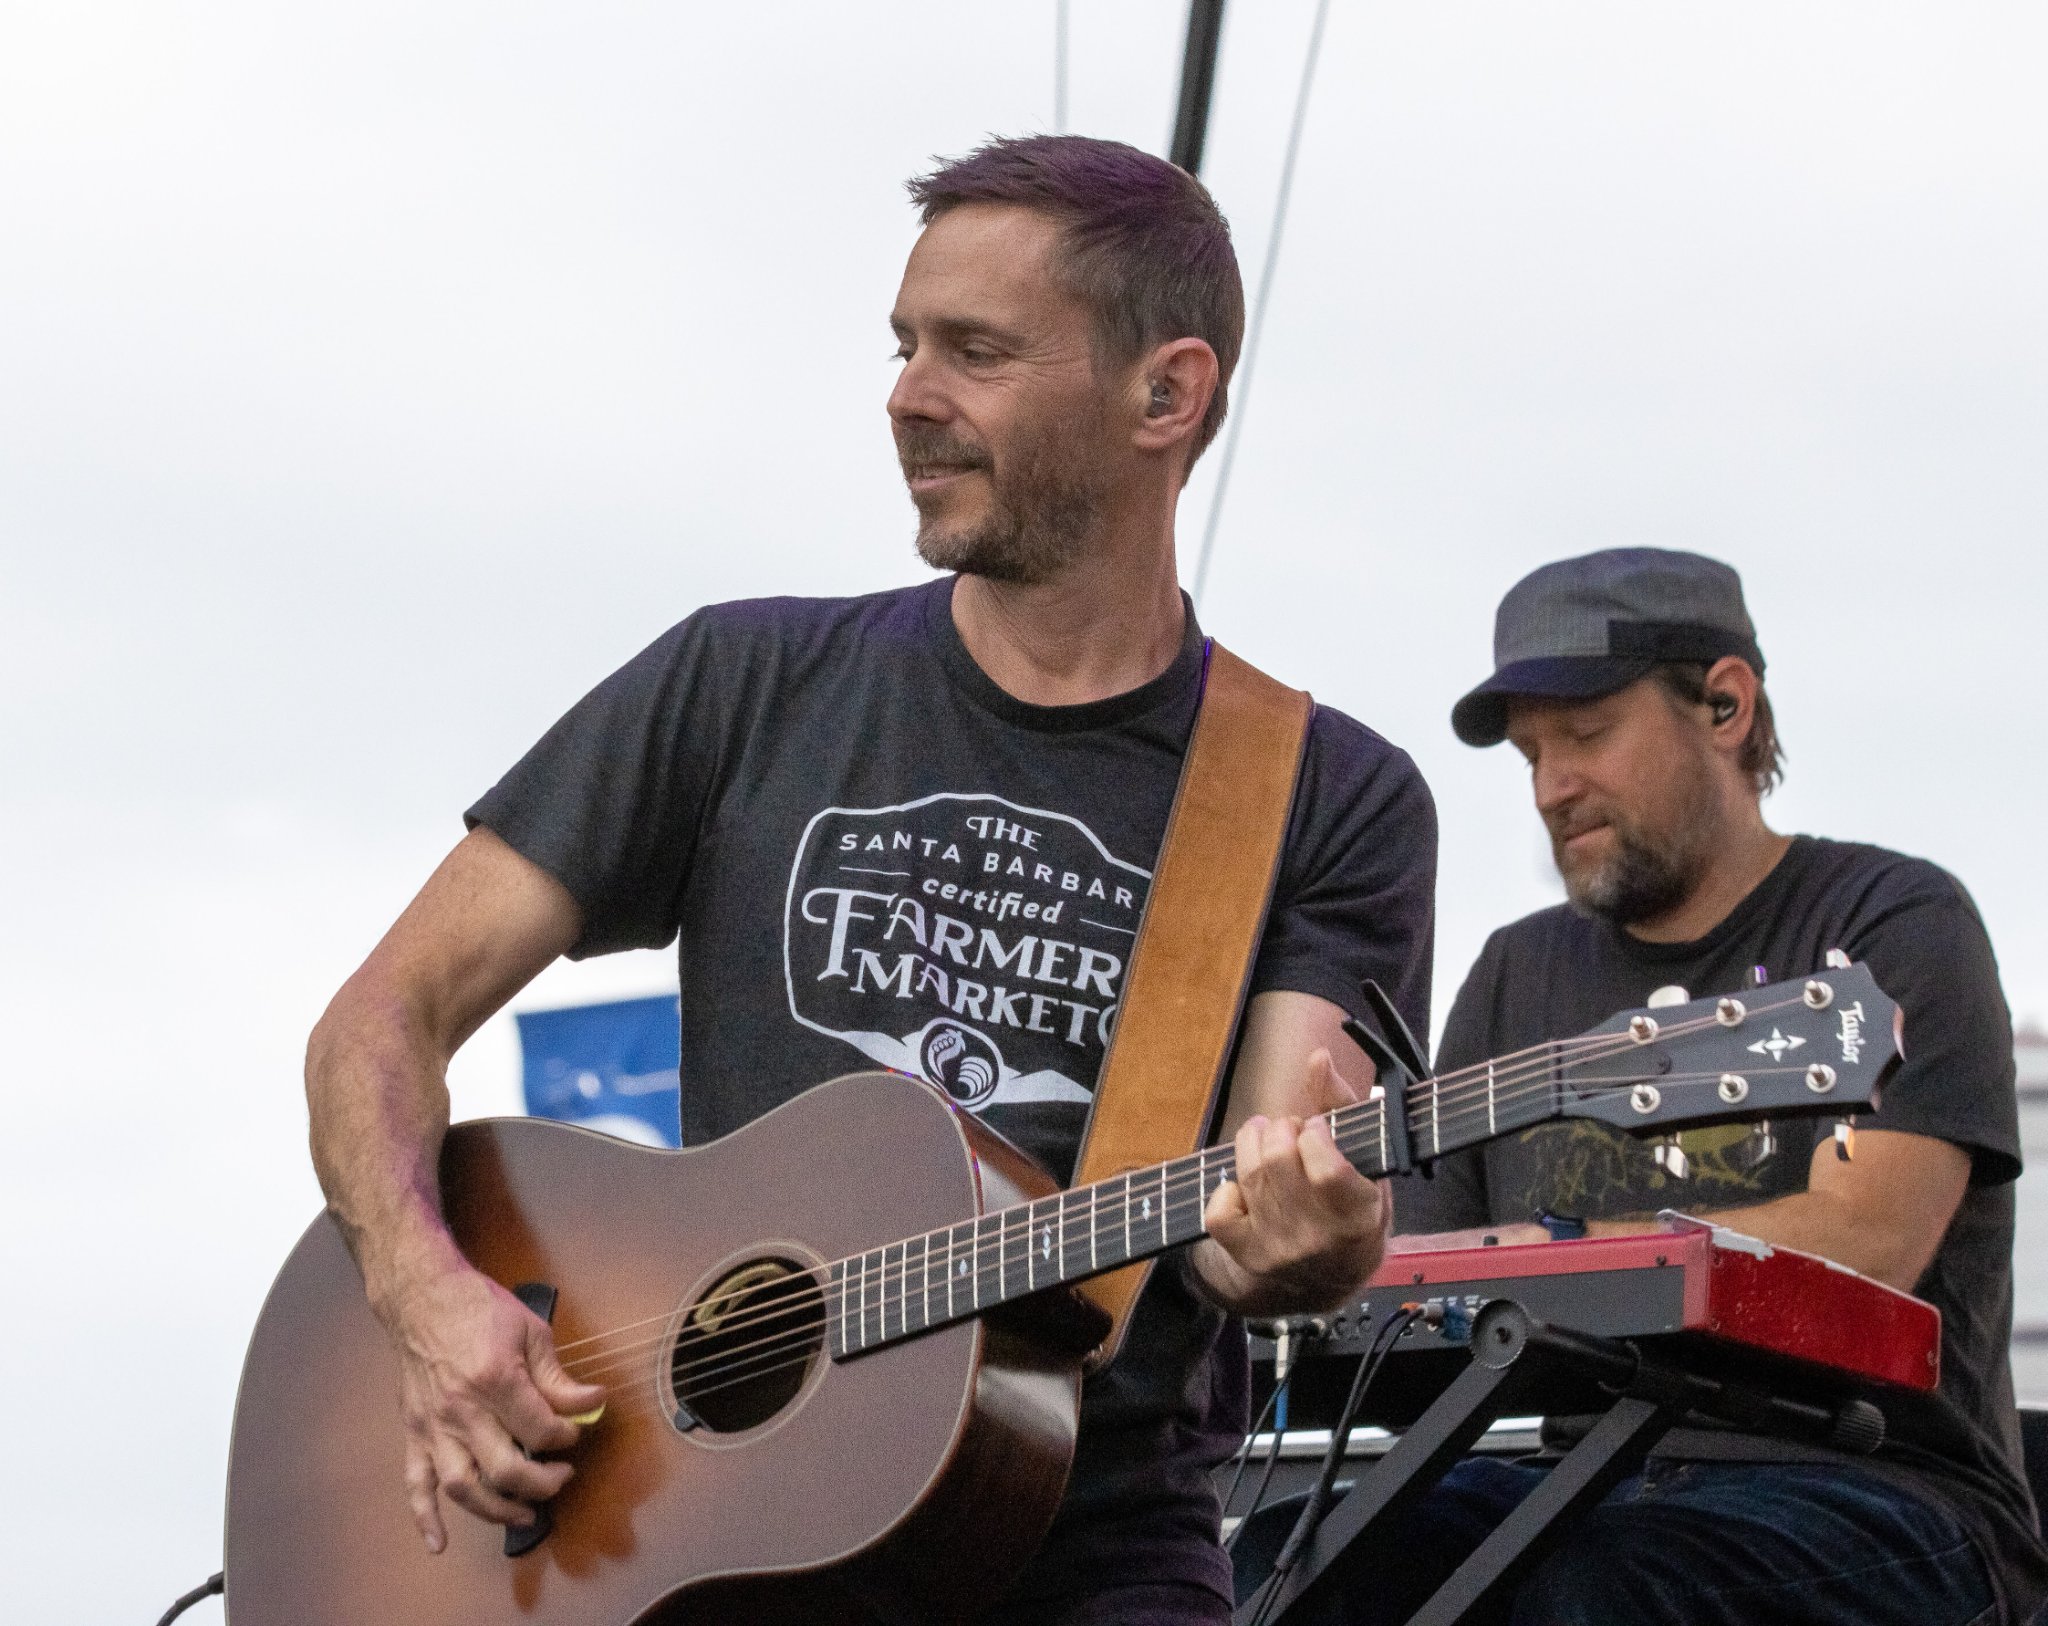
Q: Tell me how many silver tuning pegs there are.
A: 6